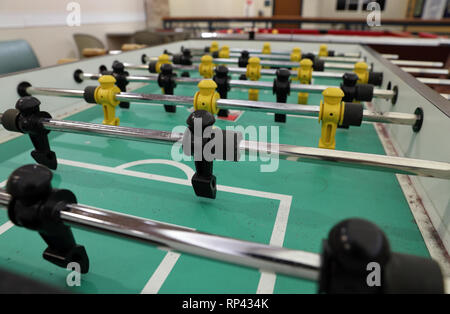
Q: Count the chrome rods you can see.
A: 8